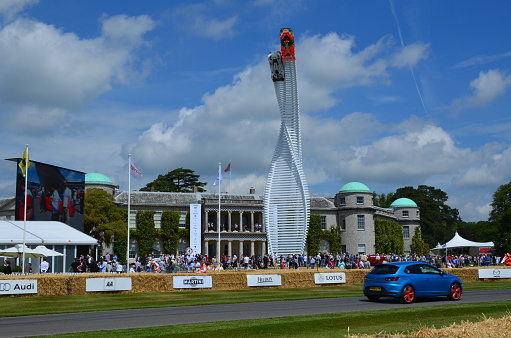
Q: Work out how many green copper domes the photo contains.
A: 3